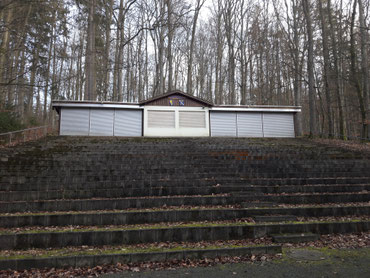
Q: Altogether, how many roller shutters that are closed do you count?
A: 8